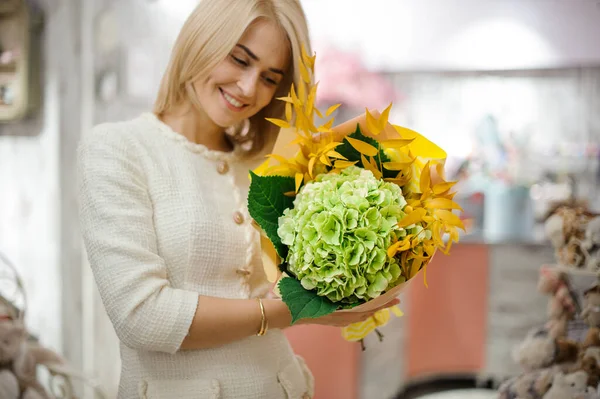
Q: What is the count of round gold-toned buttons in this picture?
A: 3